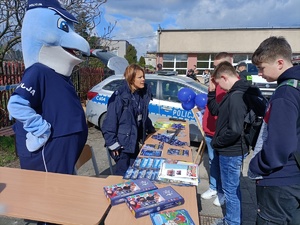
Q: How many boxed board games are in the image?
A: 2